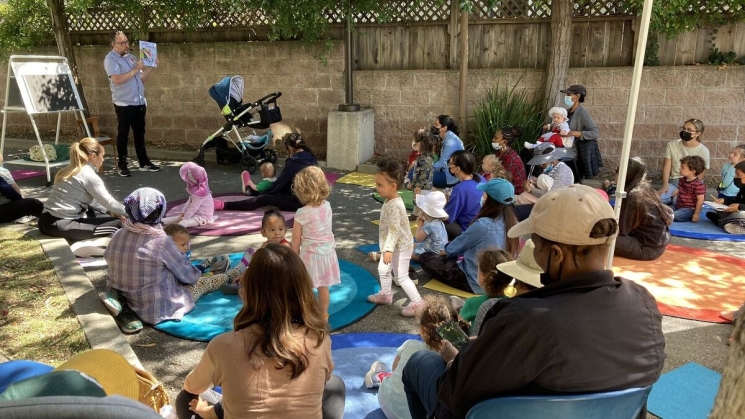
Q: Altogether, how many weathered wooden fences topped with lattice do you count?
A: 1